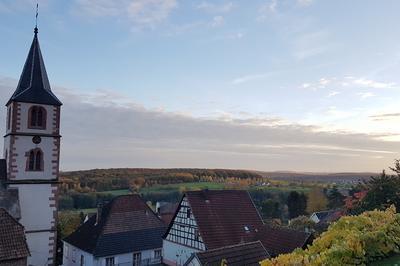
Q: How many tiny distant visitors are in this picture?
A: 0